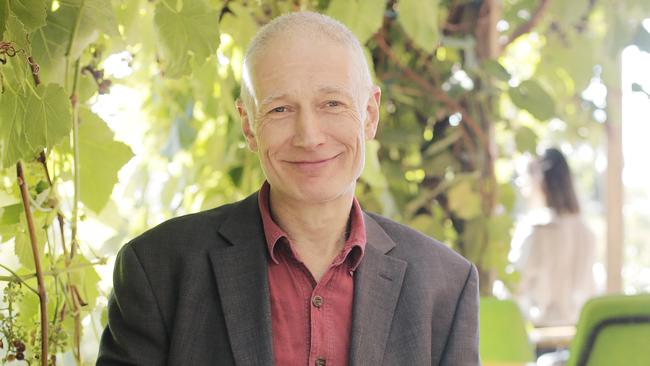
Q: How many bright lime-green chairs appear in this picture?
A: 2